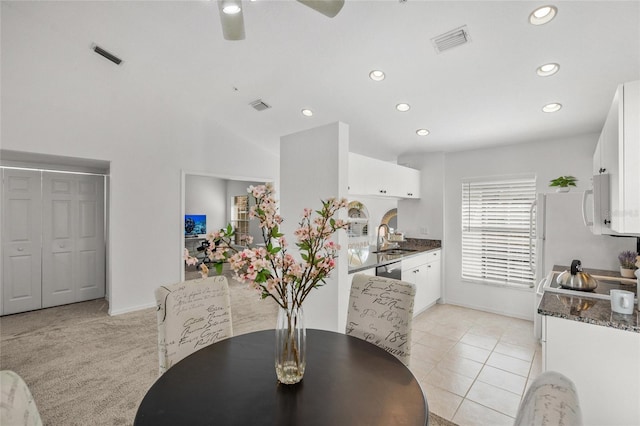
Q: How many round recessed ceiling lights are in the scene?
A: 7